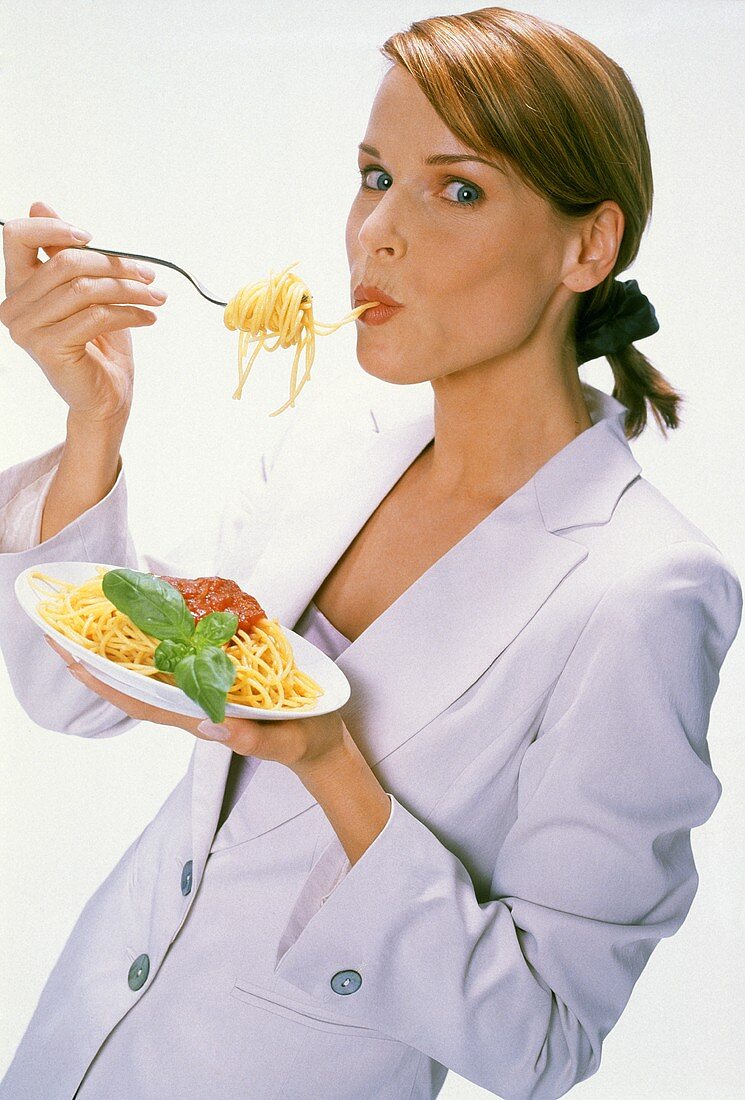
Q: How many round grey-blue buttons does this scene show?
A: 3